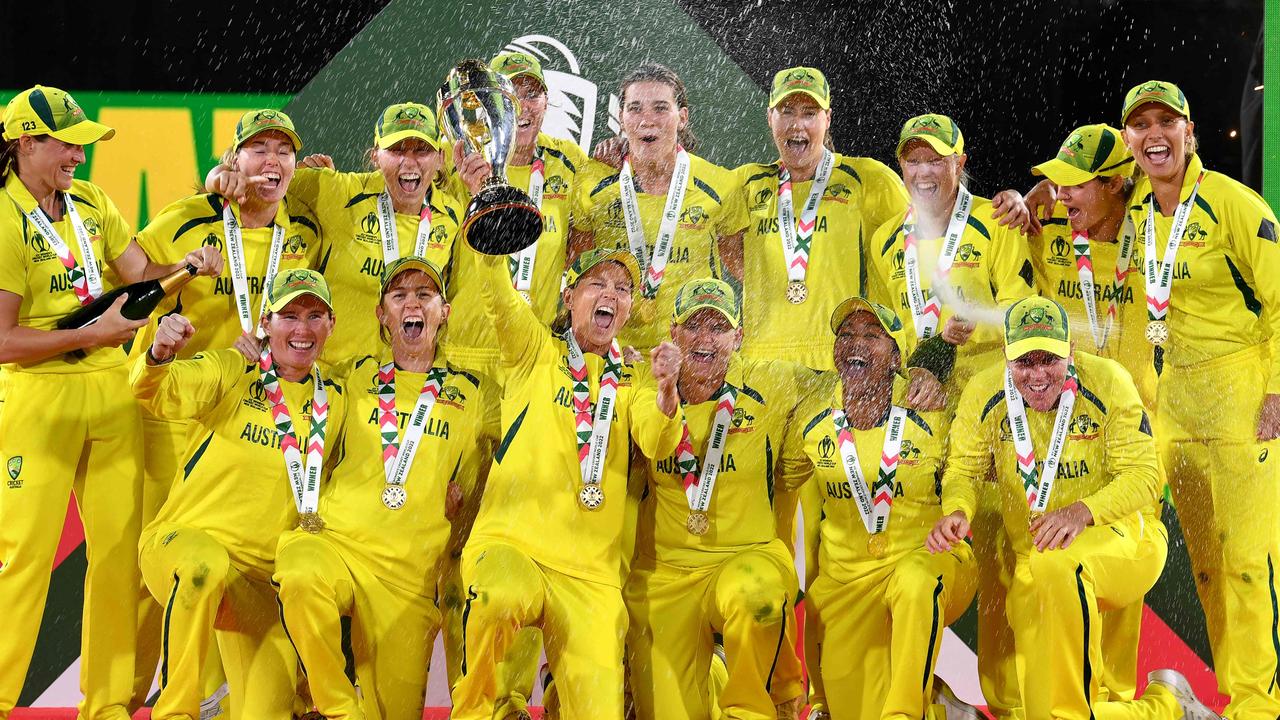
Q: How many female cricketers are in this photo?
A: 15